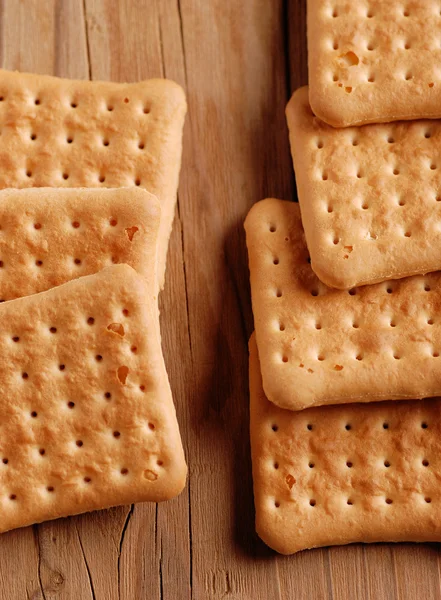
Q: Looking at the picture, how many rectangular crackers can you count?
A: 7